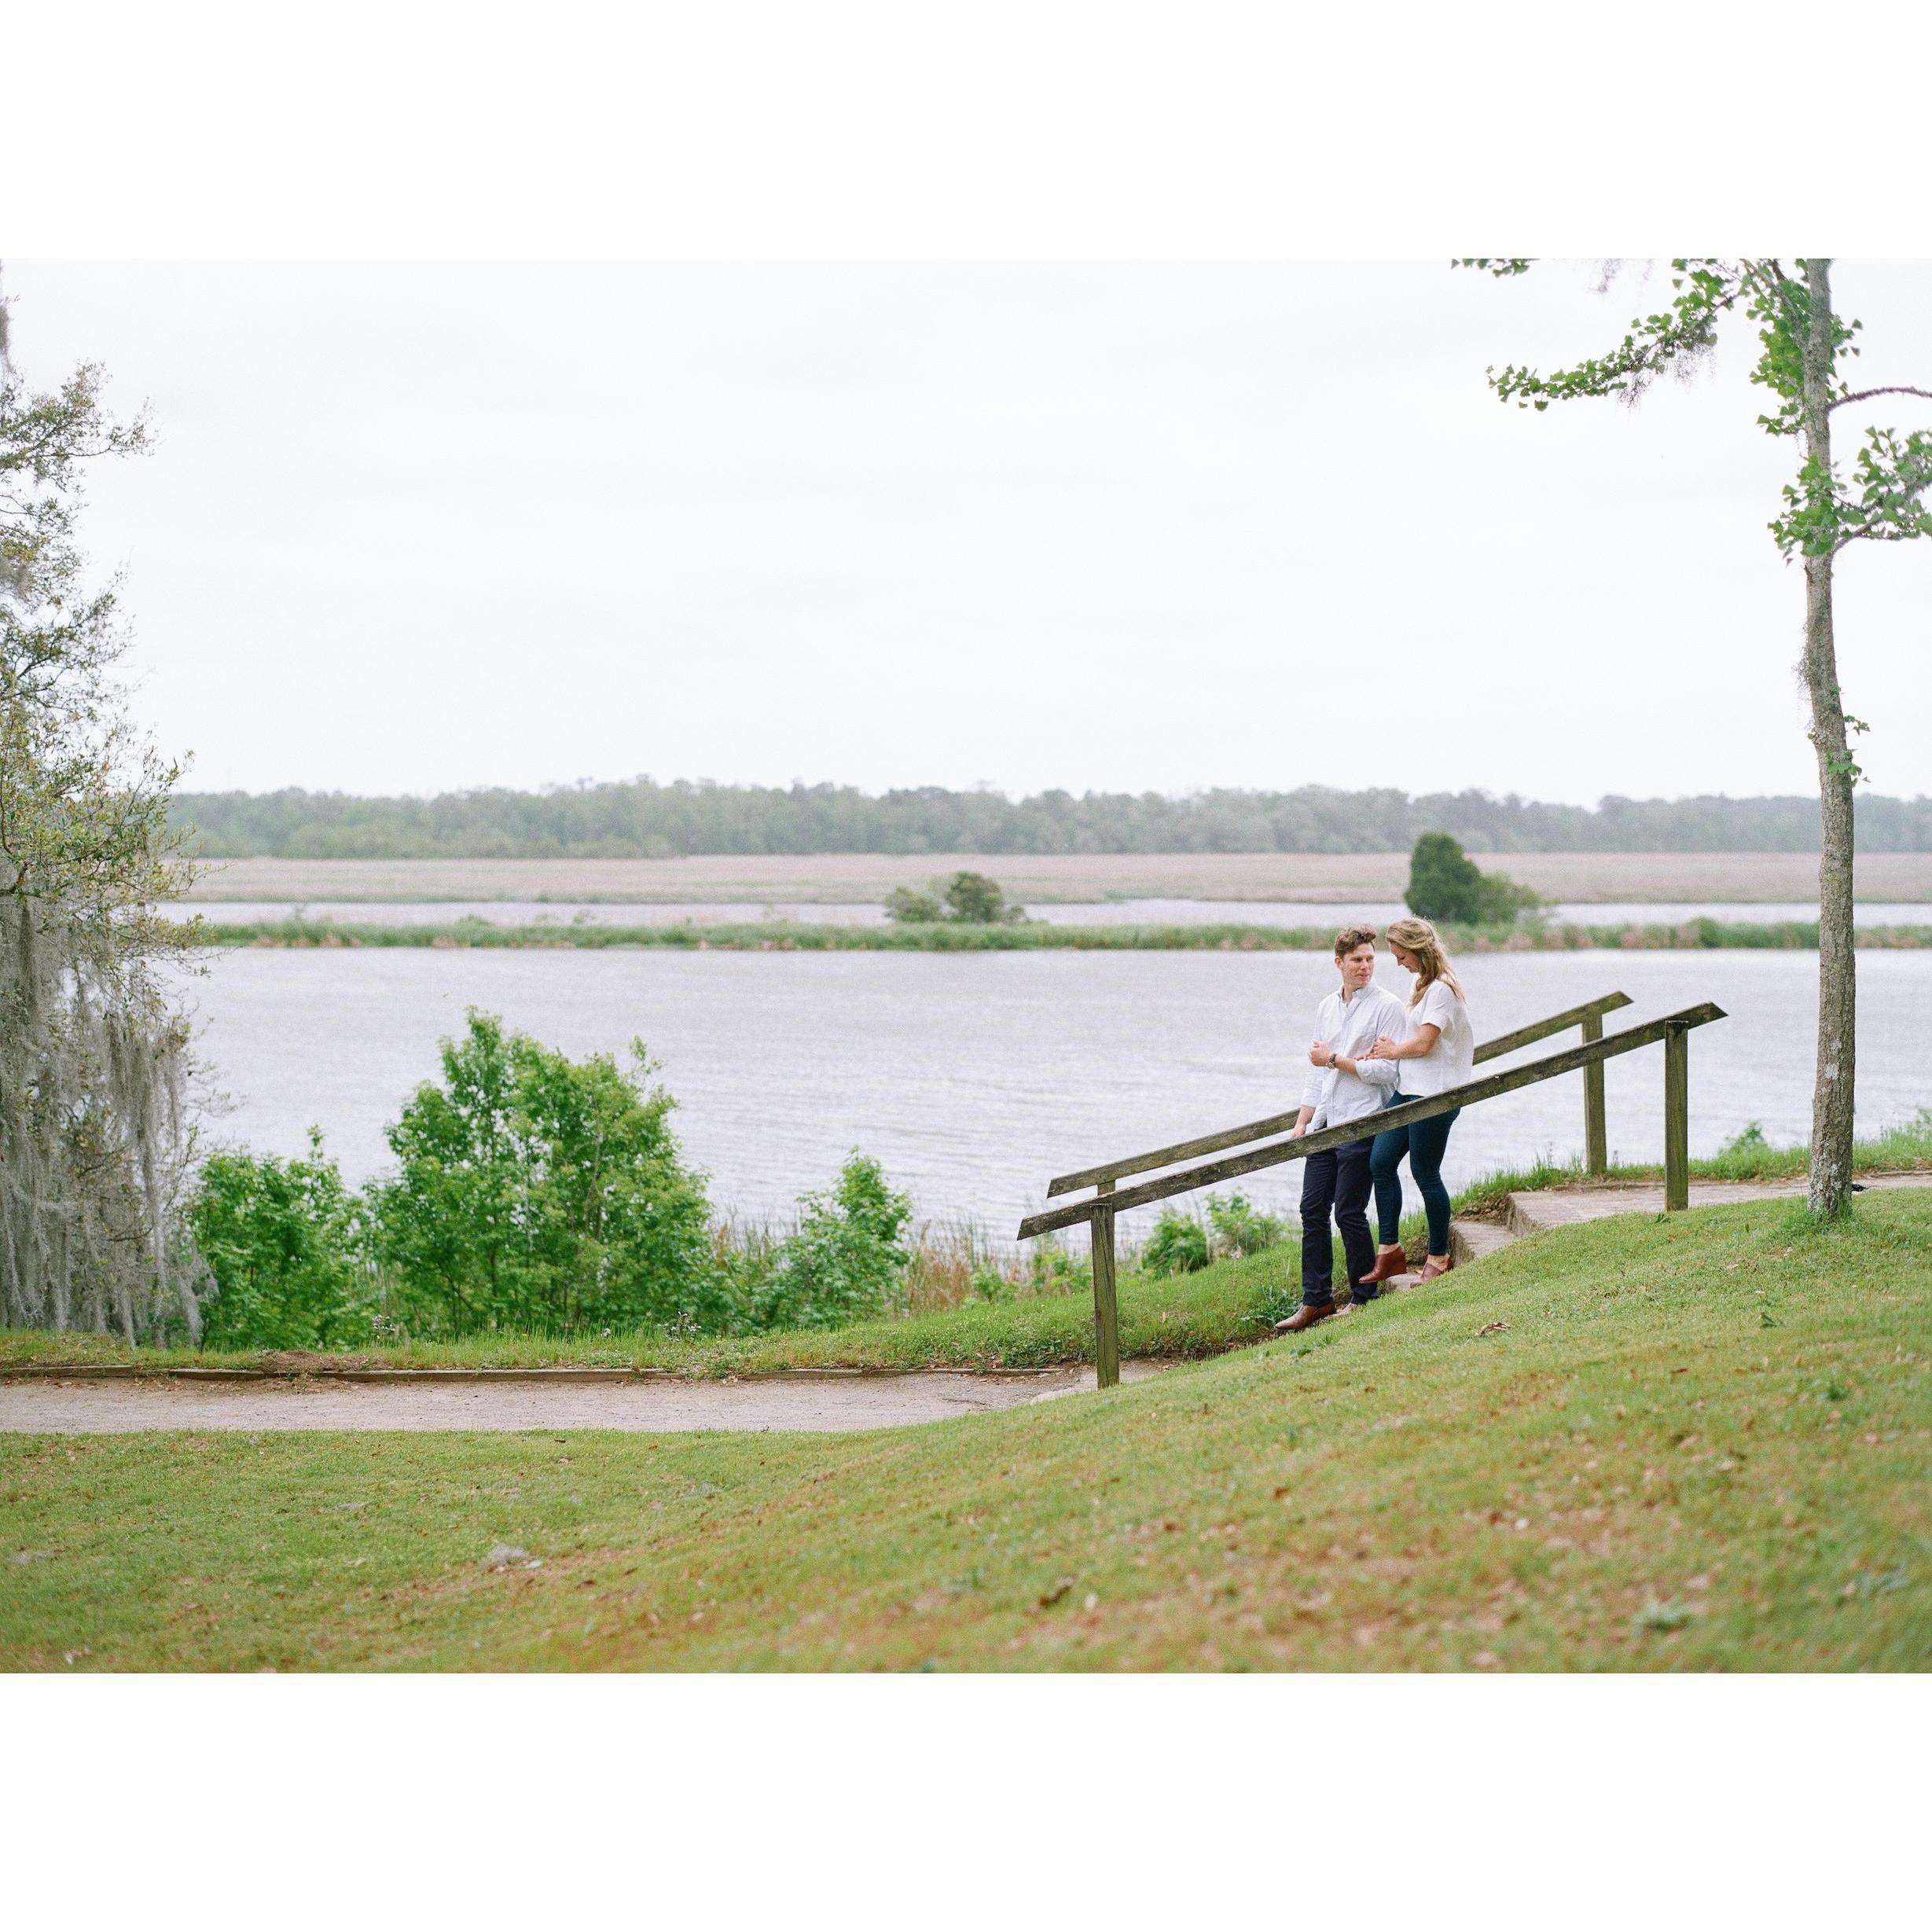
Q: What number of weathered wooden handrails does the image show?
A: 2